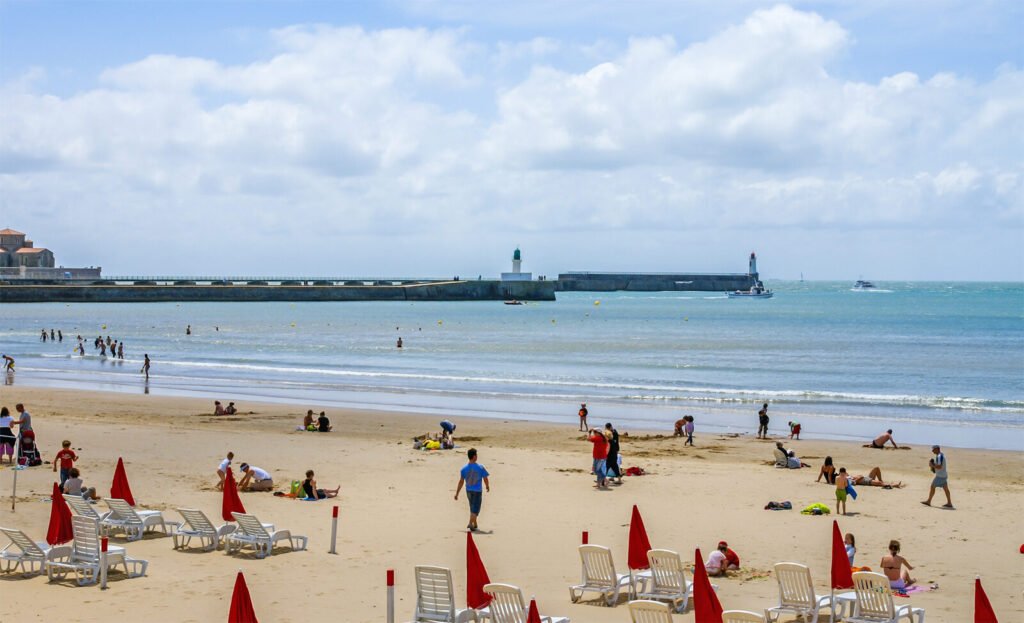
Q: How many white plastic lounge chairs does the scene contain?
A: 14